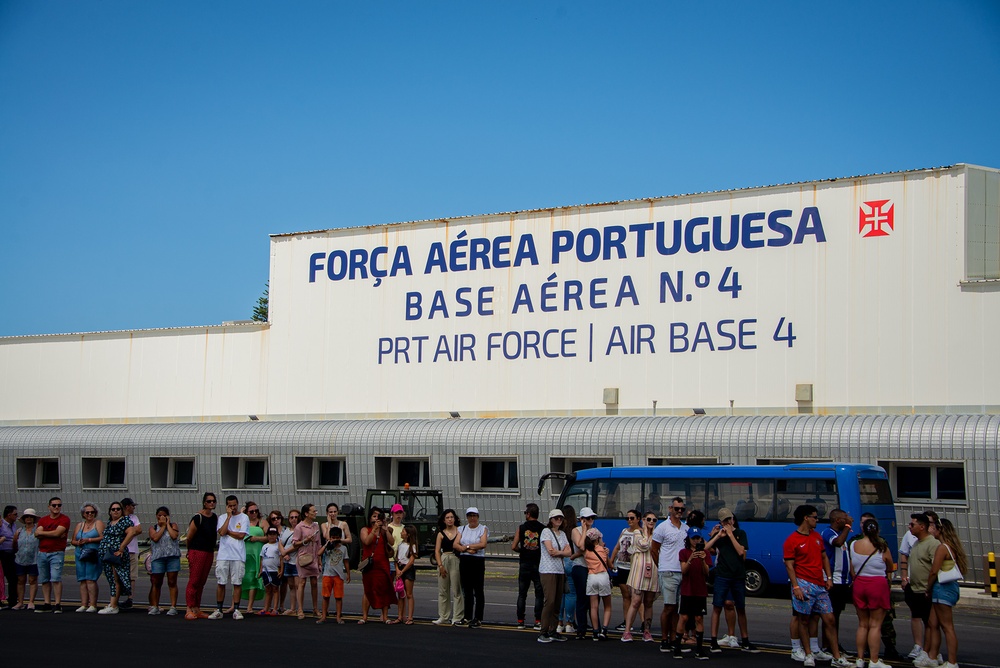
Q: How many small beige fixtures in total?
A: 2